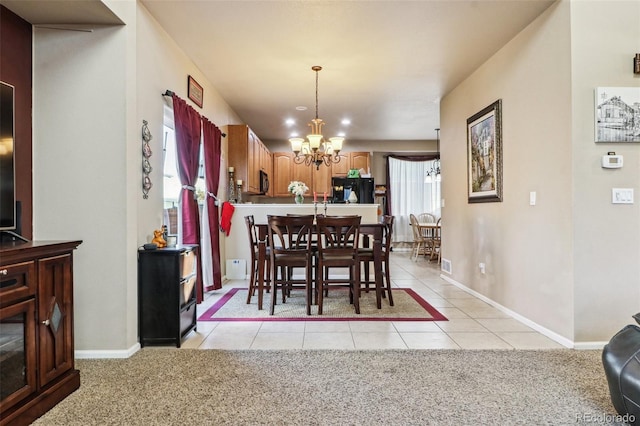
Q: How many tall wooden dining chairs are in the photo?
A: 6